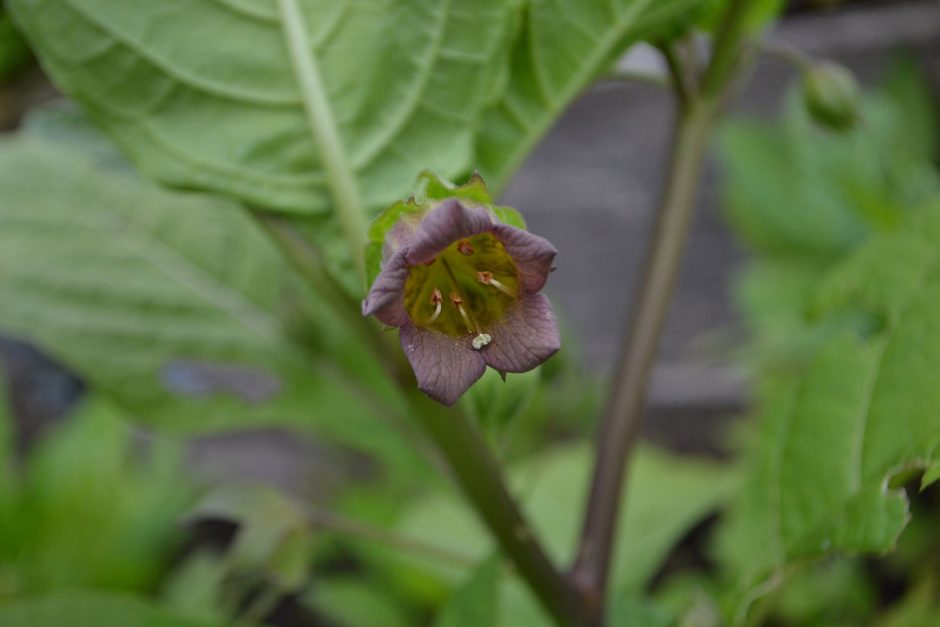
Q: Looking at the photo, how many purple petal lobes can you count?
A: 5